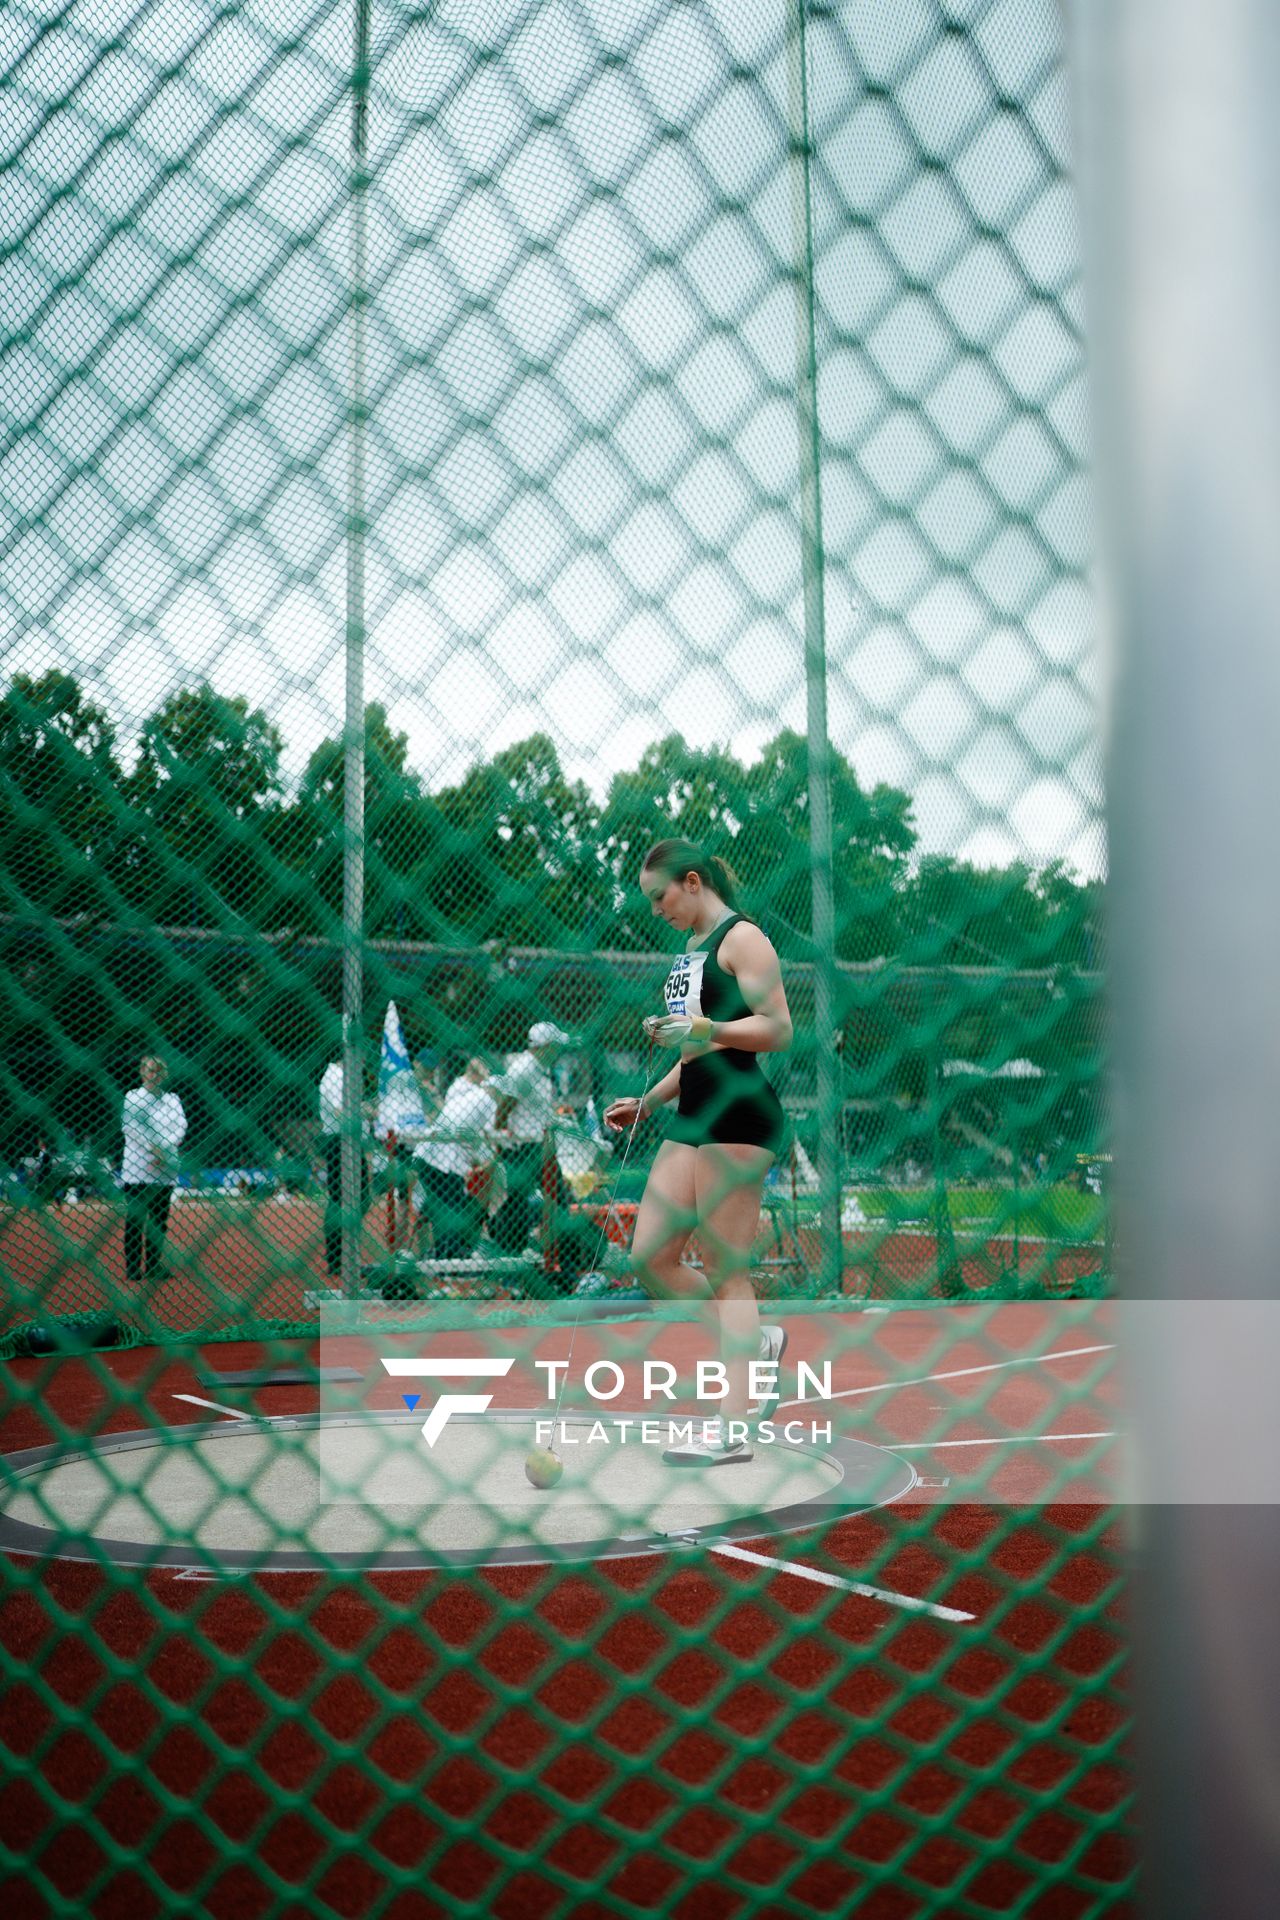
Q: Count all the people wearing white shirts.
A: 4